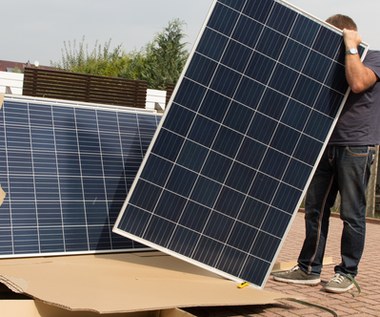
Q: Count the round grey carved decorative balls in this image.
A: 0